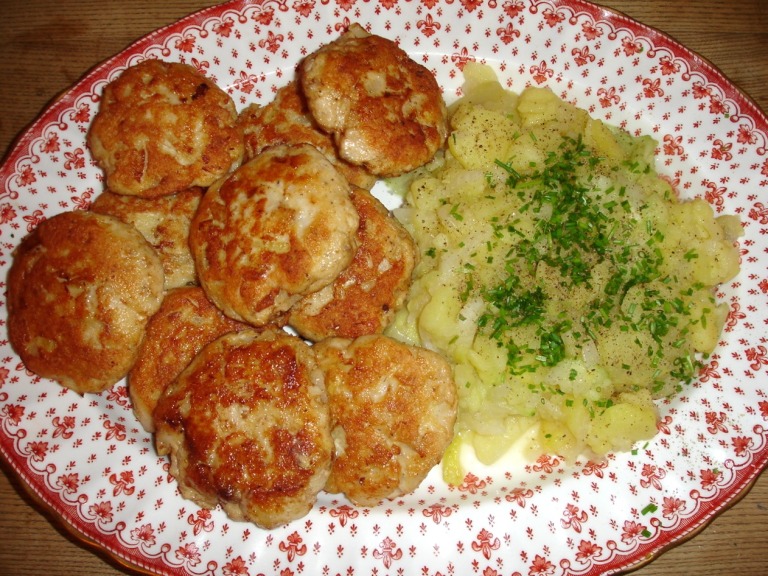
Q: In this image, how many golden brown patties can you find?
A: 10